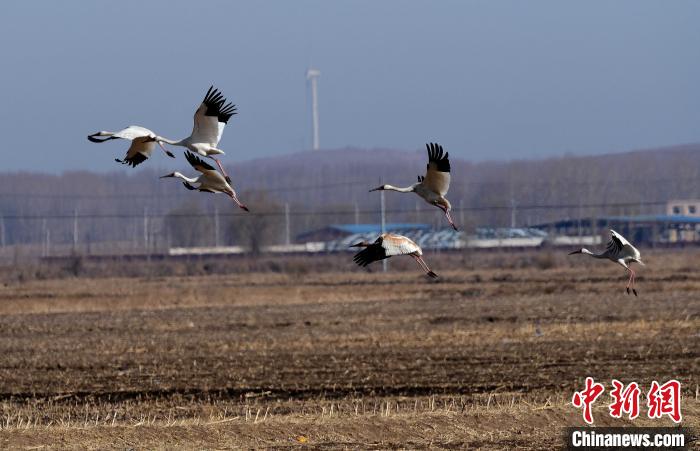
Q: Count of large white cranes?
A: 6